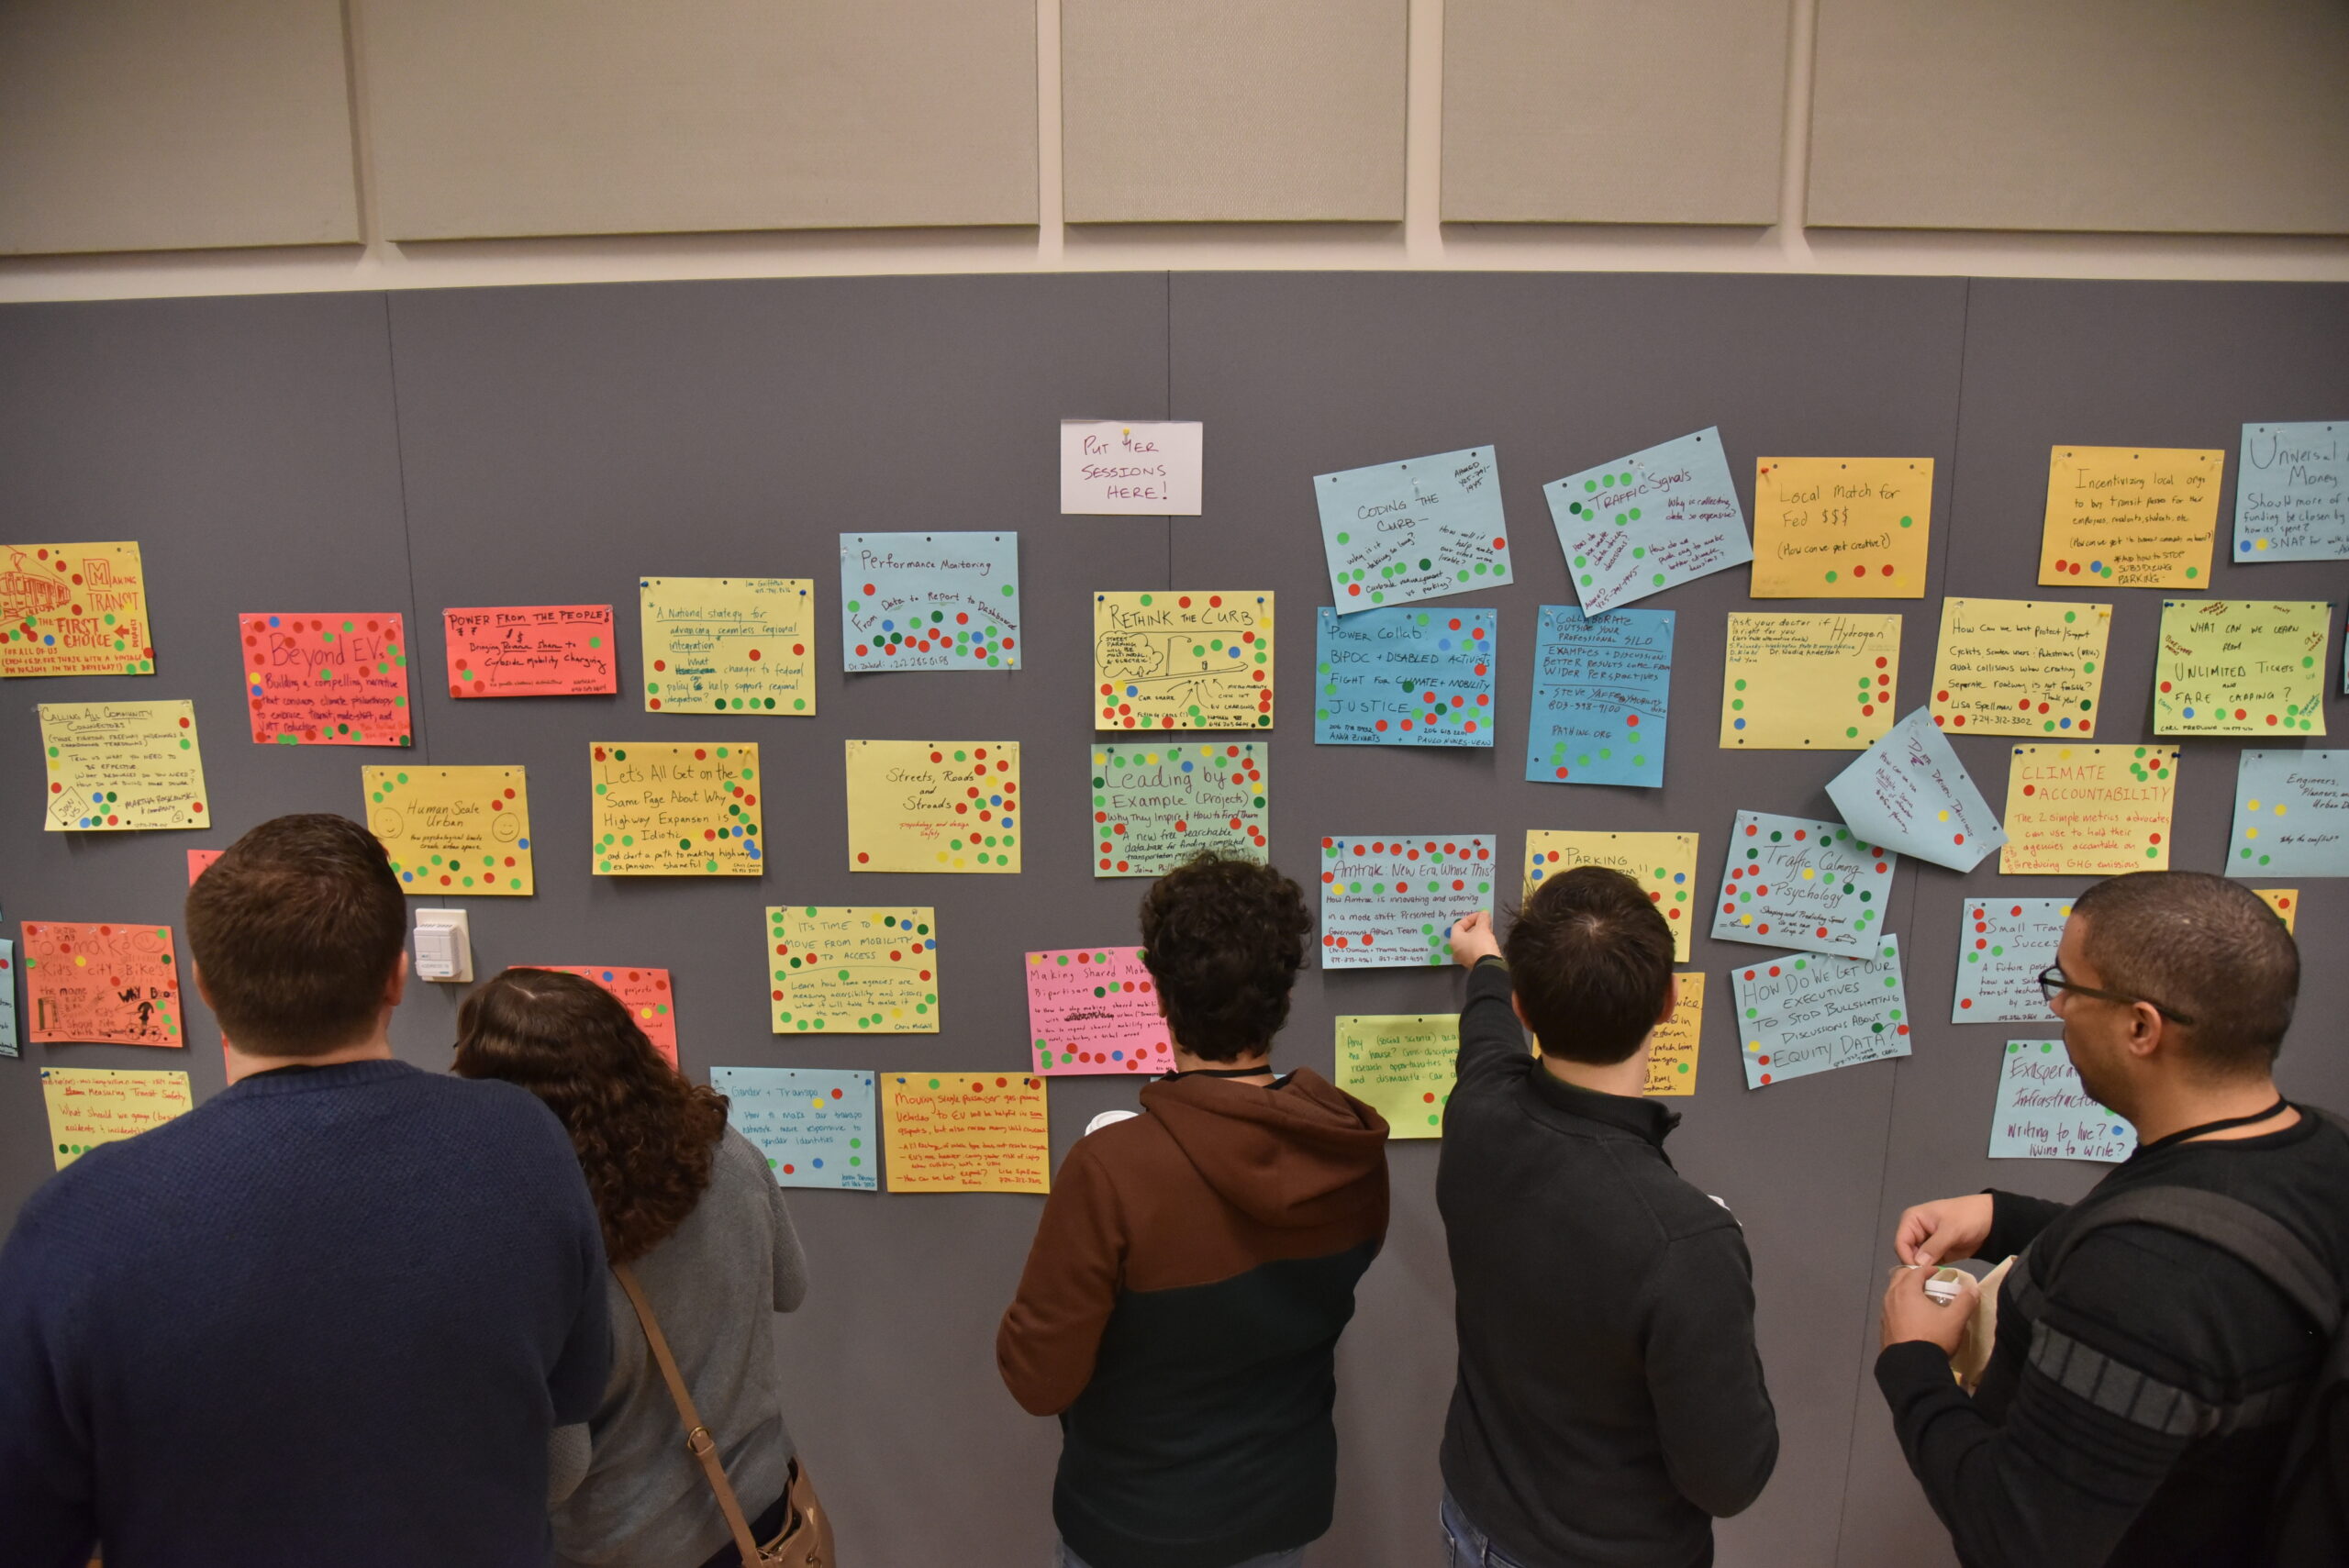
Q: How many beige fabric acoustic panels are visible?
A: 5